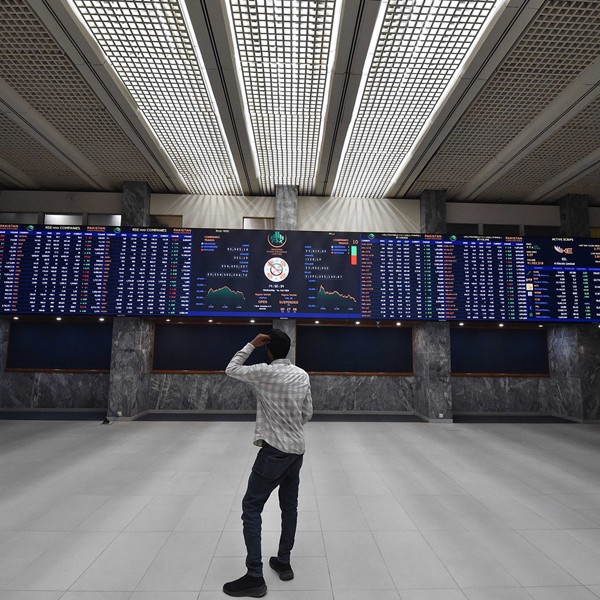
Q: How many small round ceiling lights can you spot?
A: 12